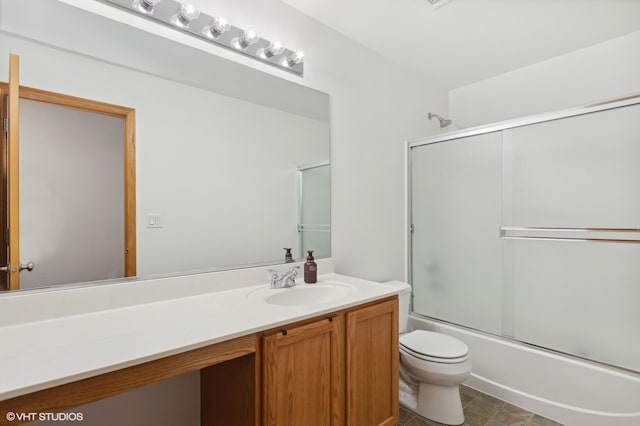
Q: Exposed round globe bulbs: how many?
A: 6